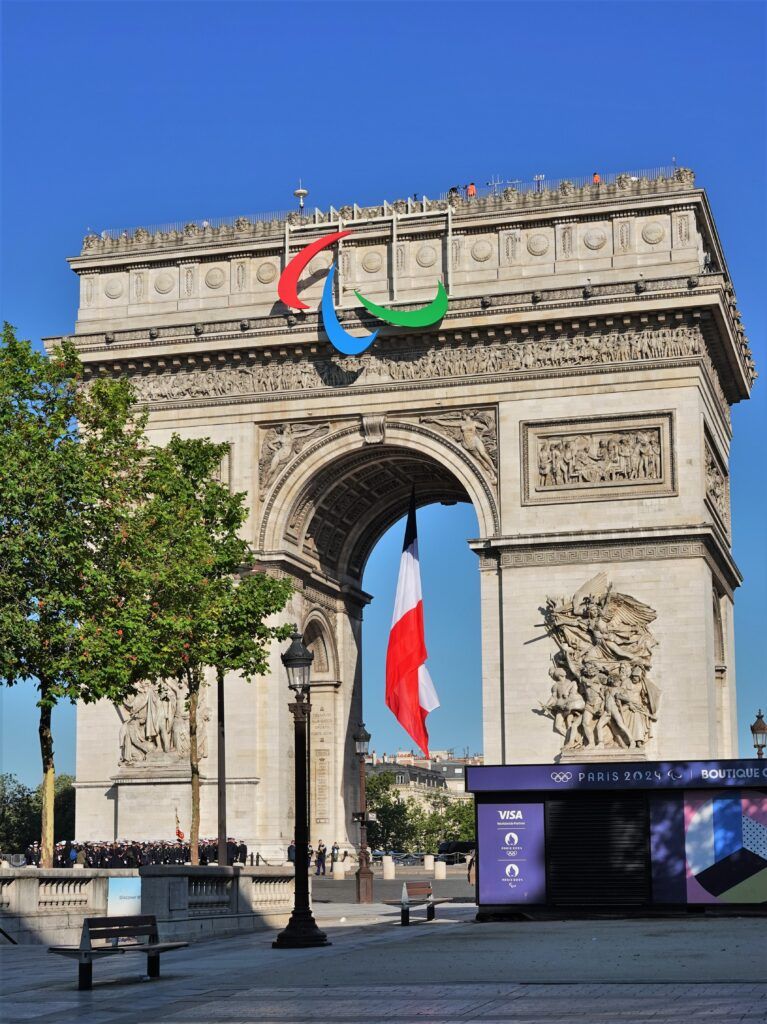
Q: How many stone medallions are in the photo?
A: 11